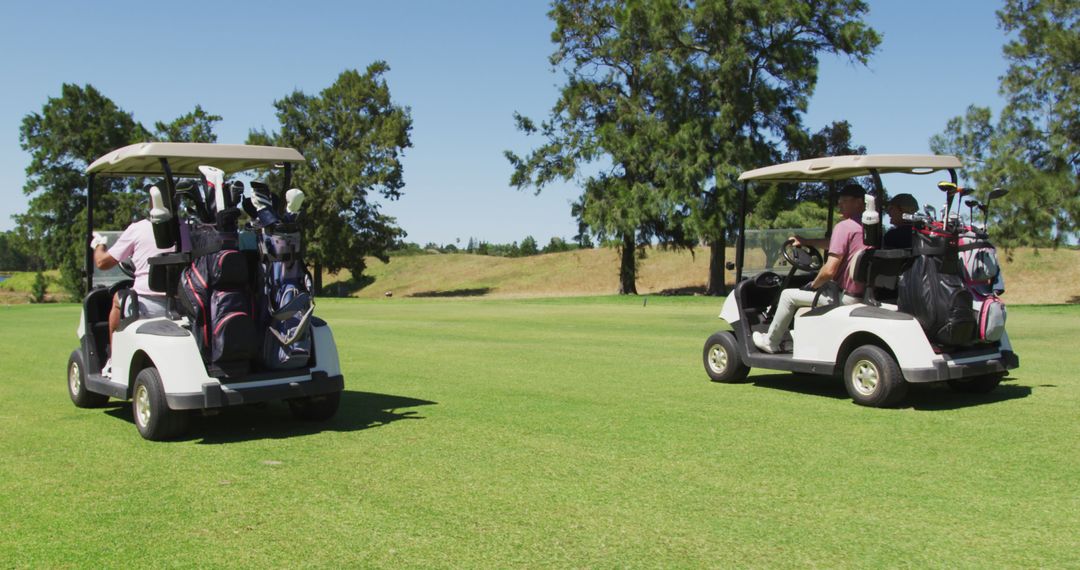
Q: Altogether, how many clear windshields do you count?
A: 2